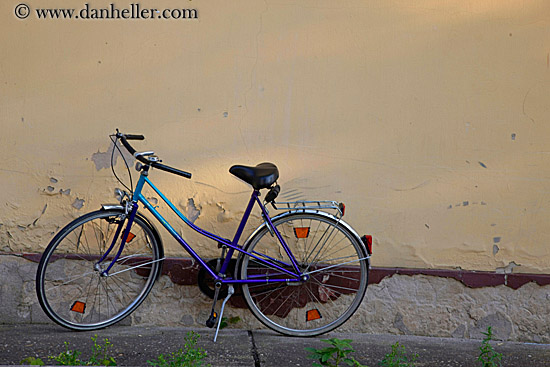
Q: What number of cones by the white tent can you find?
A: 0